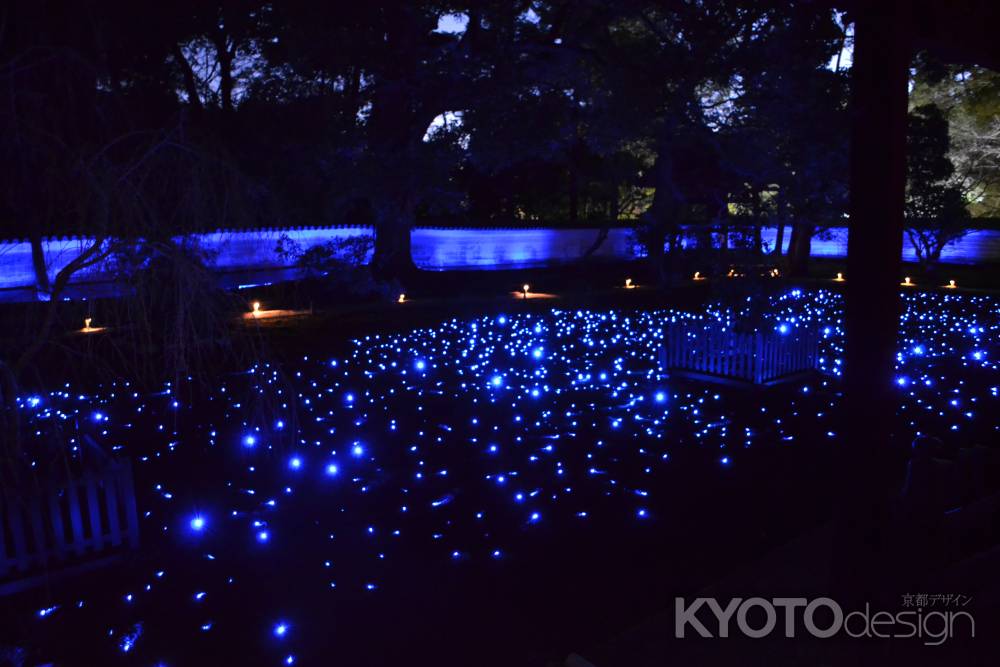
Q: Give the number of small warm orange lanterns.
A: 11